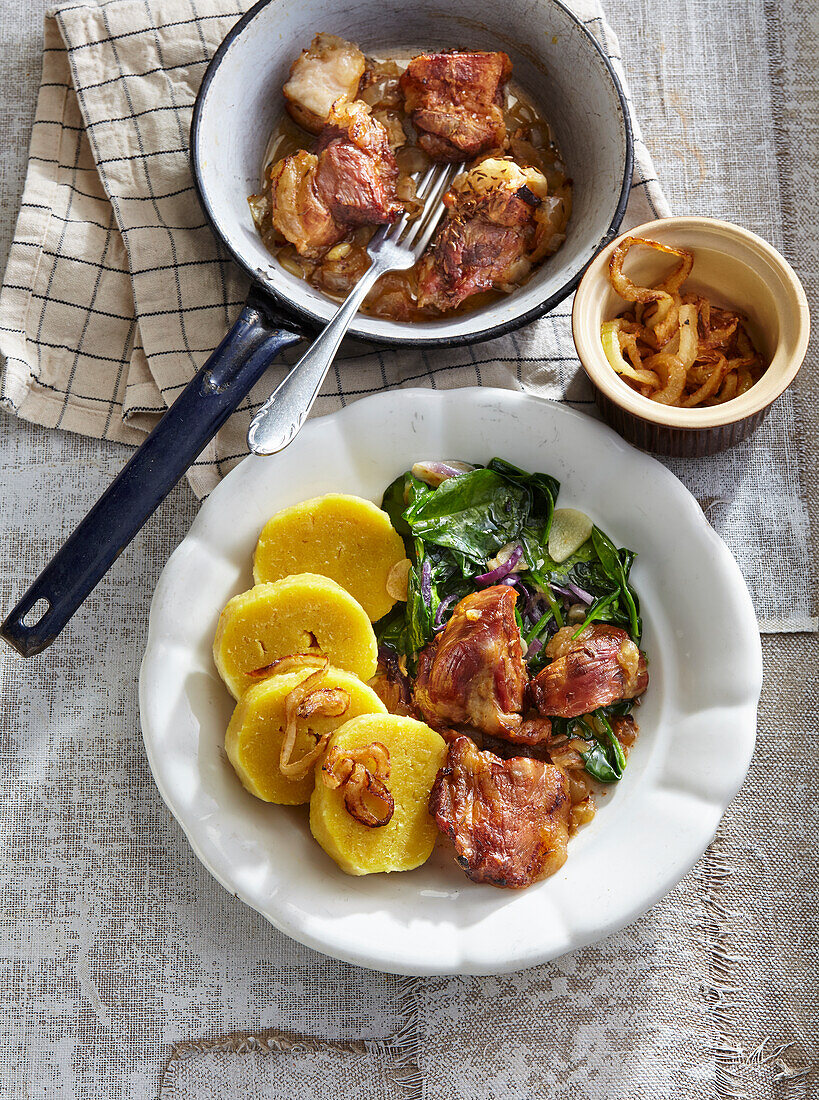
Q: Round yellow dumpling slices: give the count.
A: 4